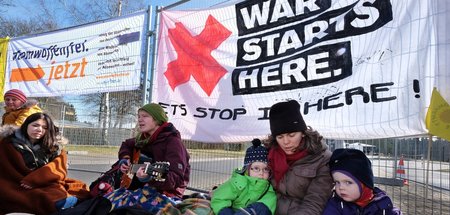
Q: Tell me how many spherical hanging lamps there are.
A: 0